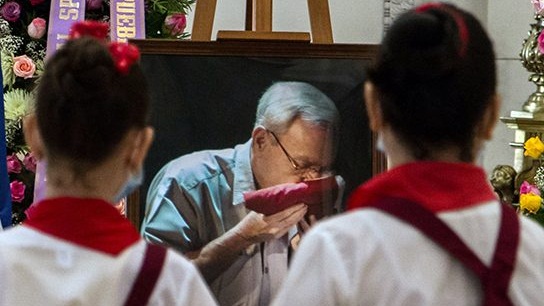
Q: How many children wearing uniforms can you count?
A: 2